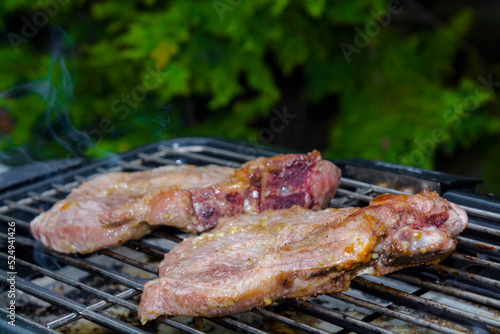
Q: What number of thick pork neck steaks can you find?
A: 2